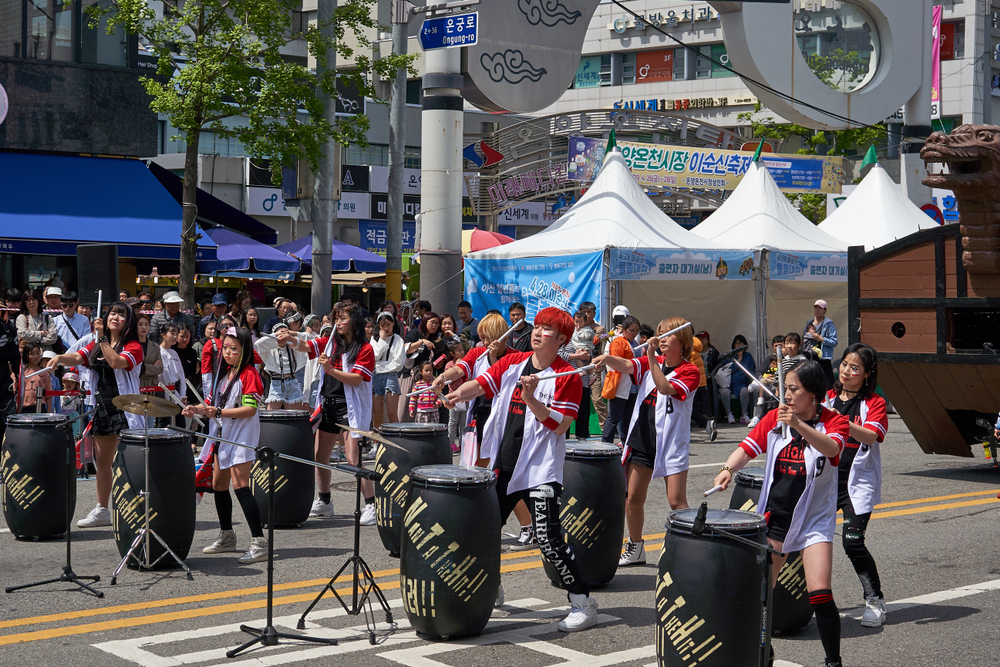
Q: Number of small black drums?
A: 8